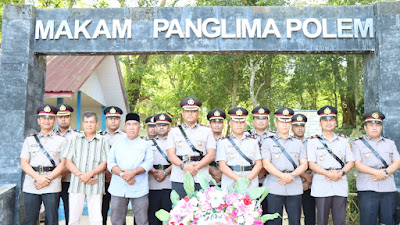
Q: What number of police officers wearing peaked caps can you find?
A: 13